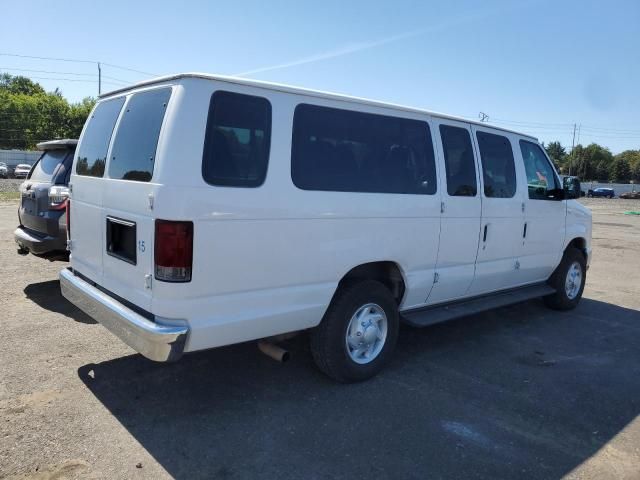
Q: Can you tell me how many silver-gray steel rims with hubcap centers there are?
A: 2